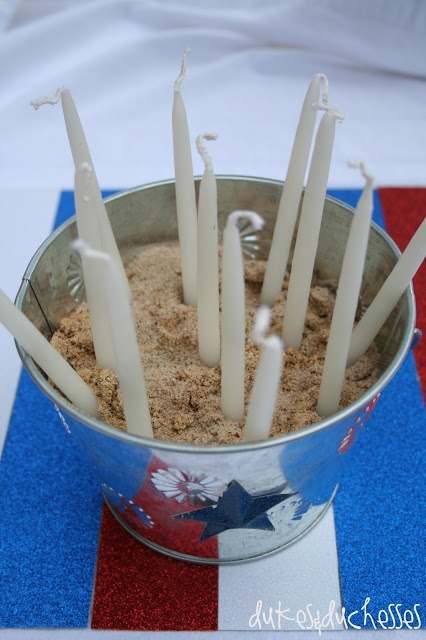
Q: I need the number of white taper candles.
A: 12